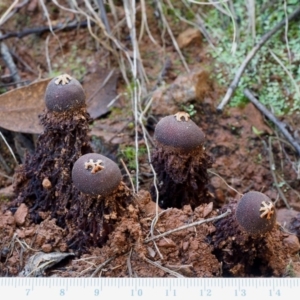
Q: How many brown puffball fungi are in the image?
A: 4